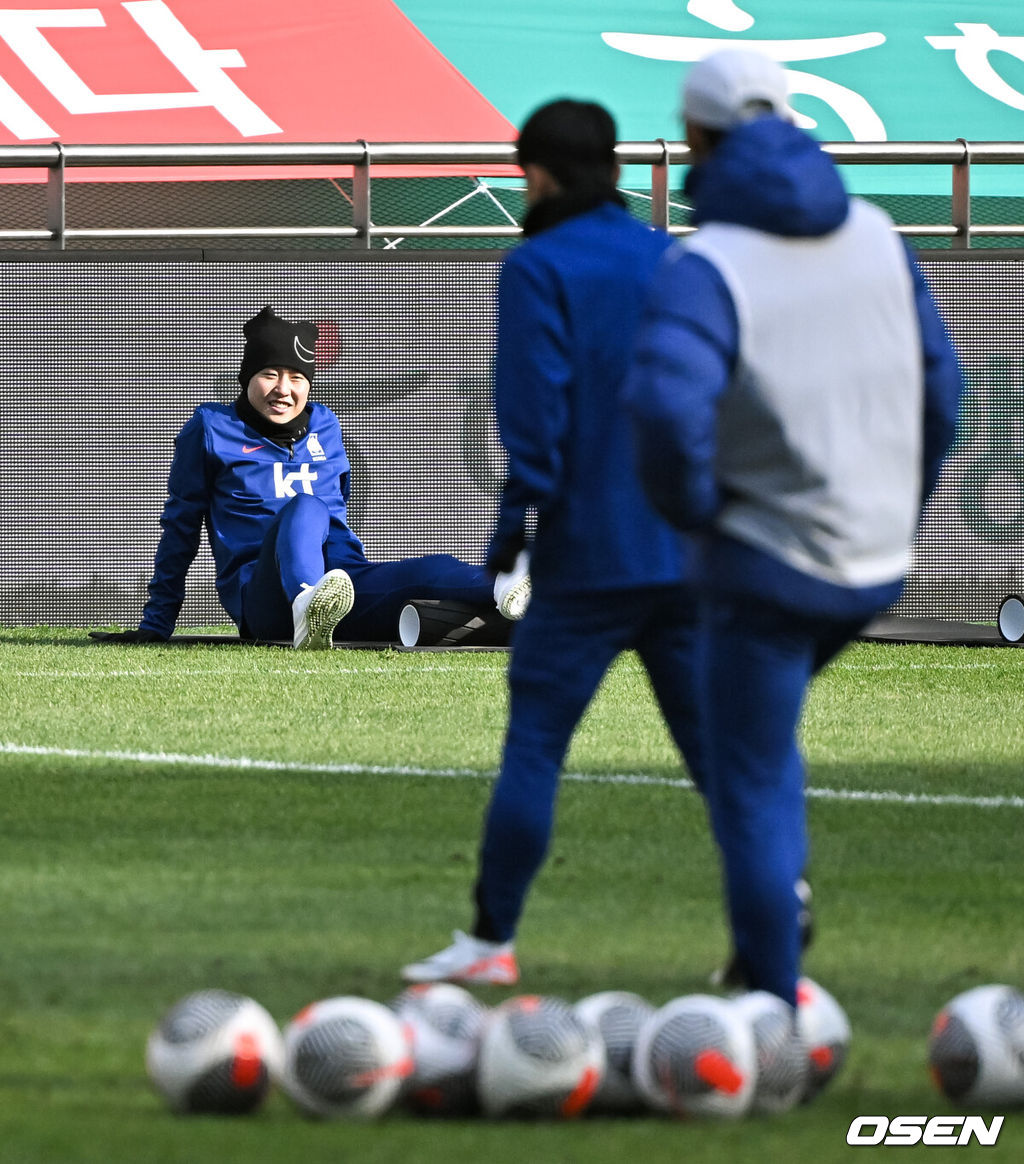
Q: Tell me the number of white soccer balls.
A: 9